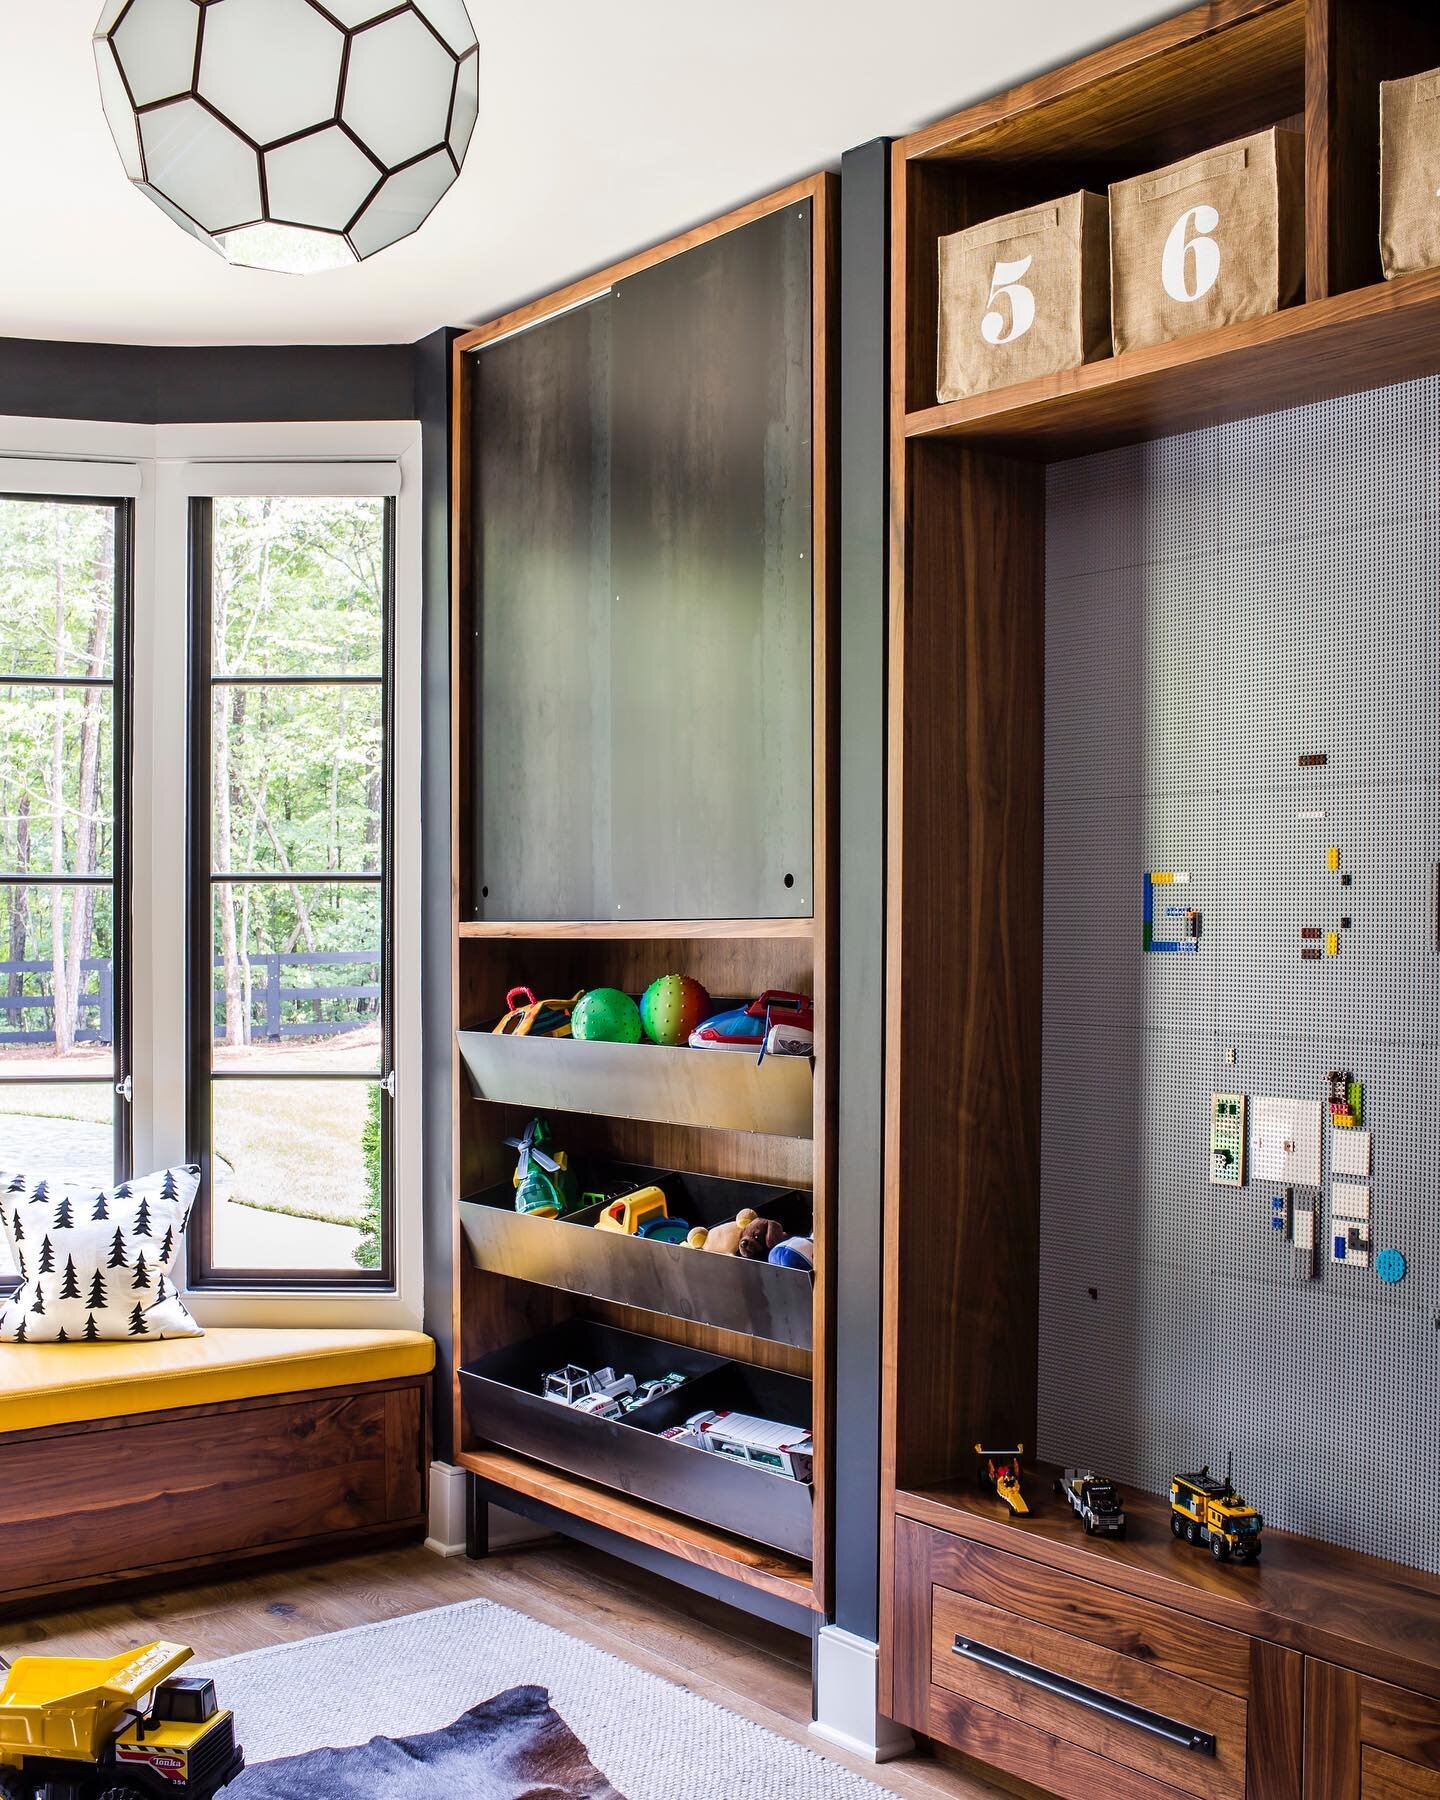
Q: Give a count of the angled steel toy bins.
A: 3